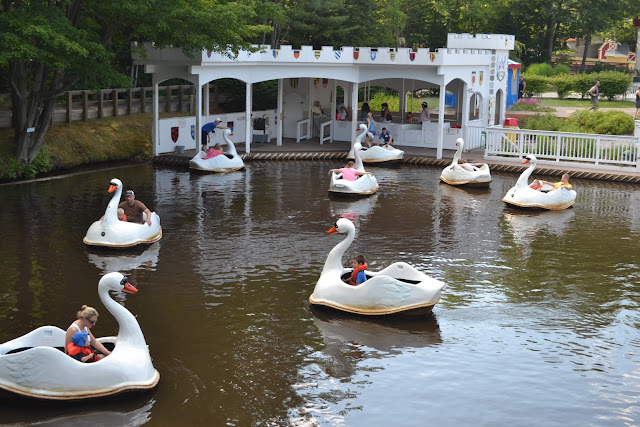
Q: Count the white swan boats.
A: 8